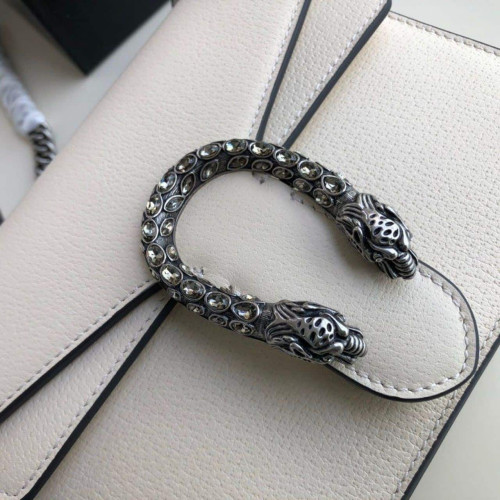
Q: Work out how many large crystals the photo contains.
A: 15